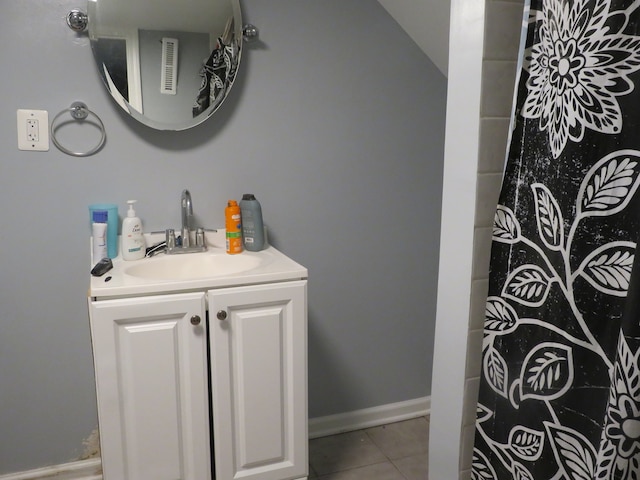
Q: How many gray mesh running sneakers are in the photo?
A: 0